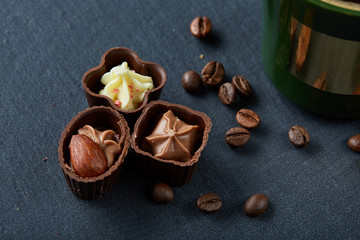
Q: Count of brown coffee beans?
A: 12